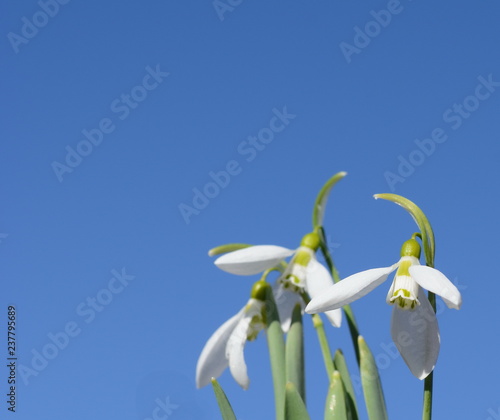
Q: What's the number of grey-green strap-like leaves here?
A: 7